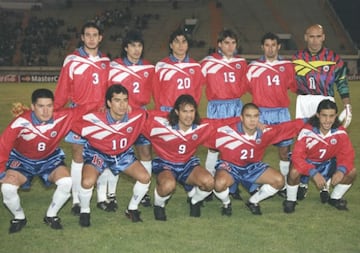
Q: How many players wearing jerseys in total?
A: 11